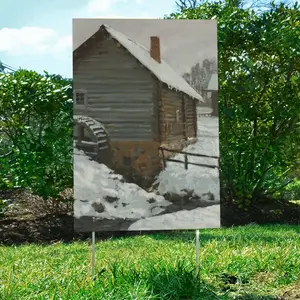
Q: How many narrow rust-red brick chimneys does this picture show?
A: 1